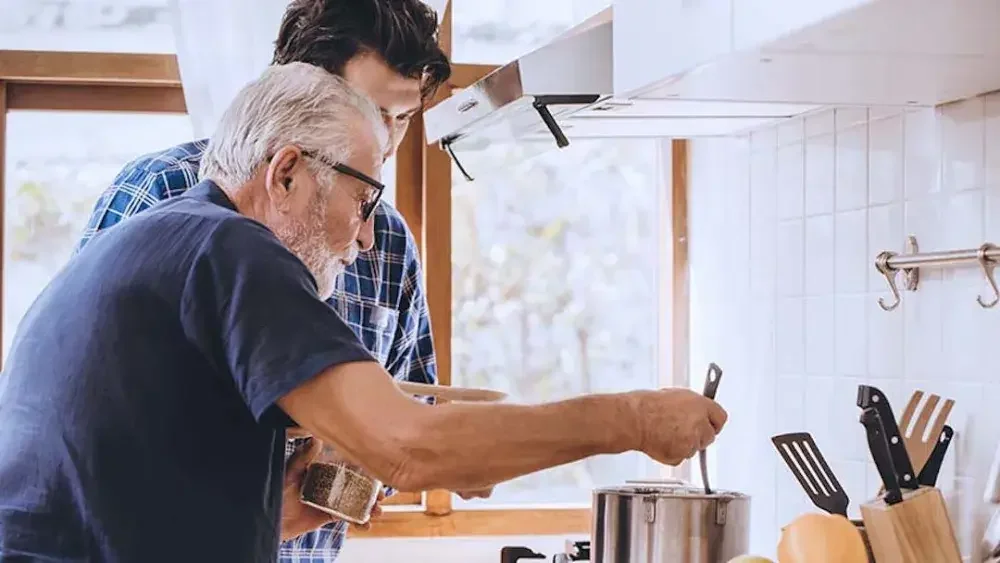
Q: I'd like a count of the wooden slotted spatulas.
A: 1